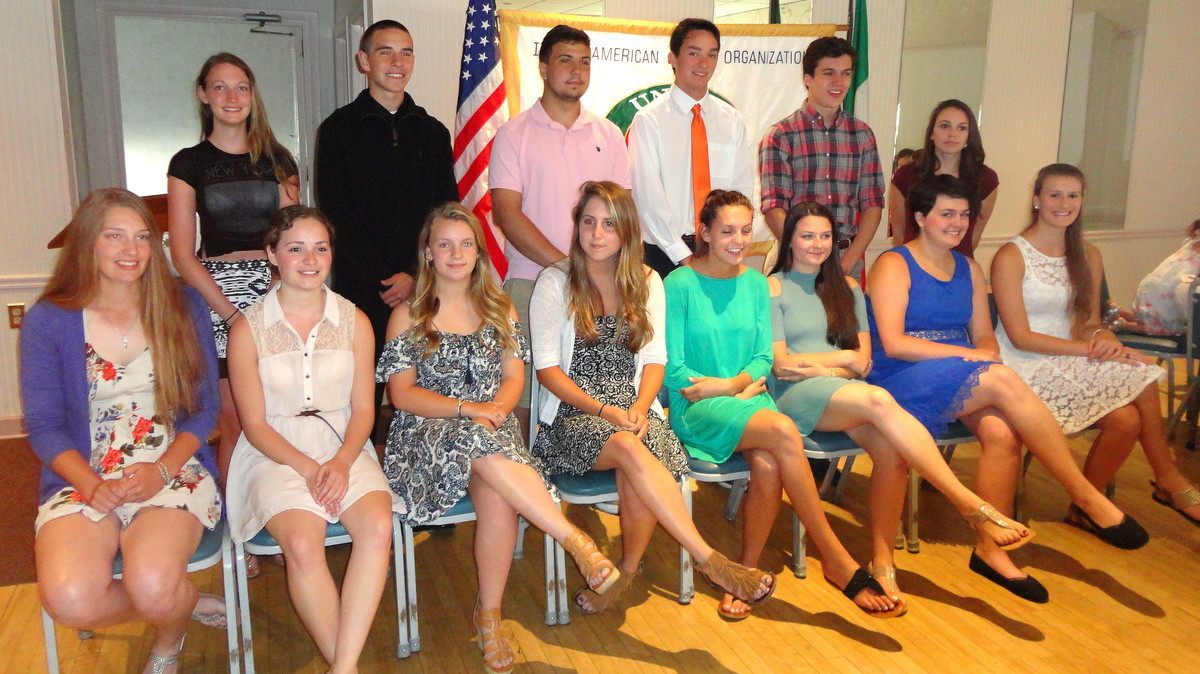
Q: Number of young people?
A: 14